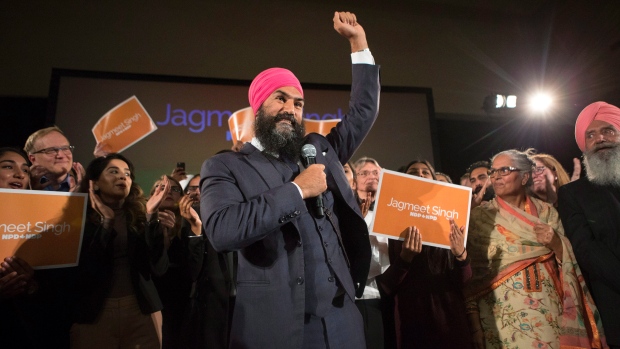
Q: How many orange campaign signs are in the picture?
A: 5